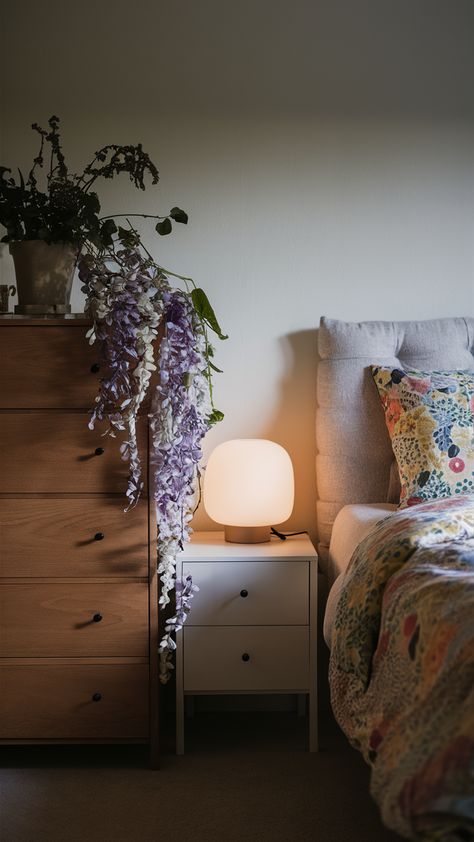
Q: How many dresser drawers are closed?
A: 5